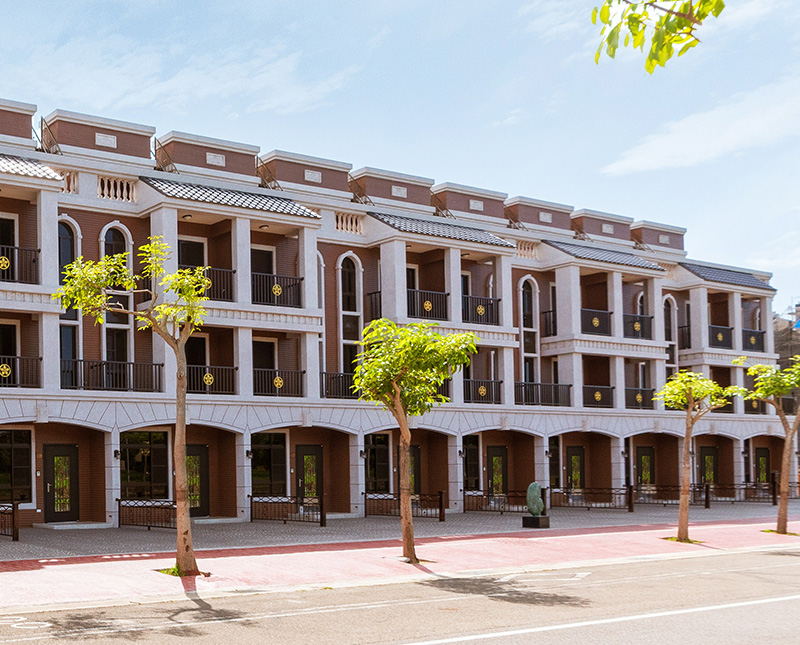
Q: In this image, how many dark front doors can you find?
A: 9